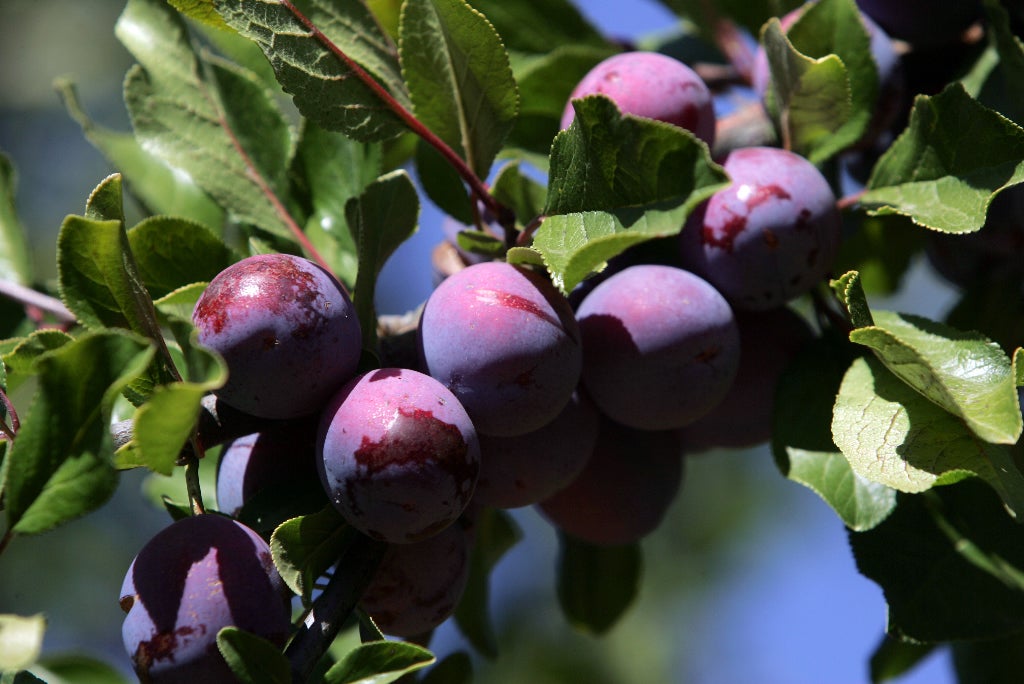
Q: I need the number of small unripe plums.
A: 0